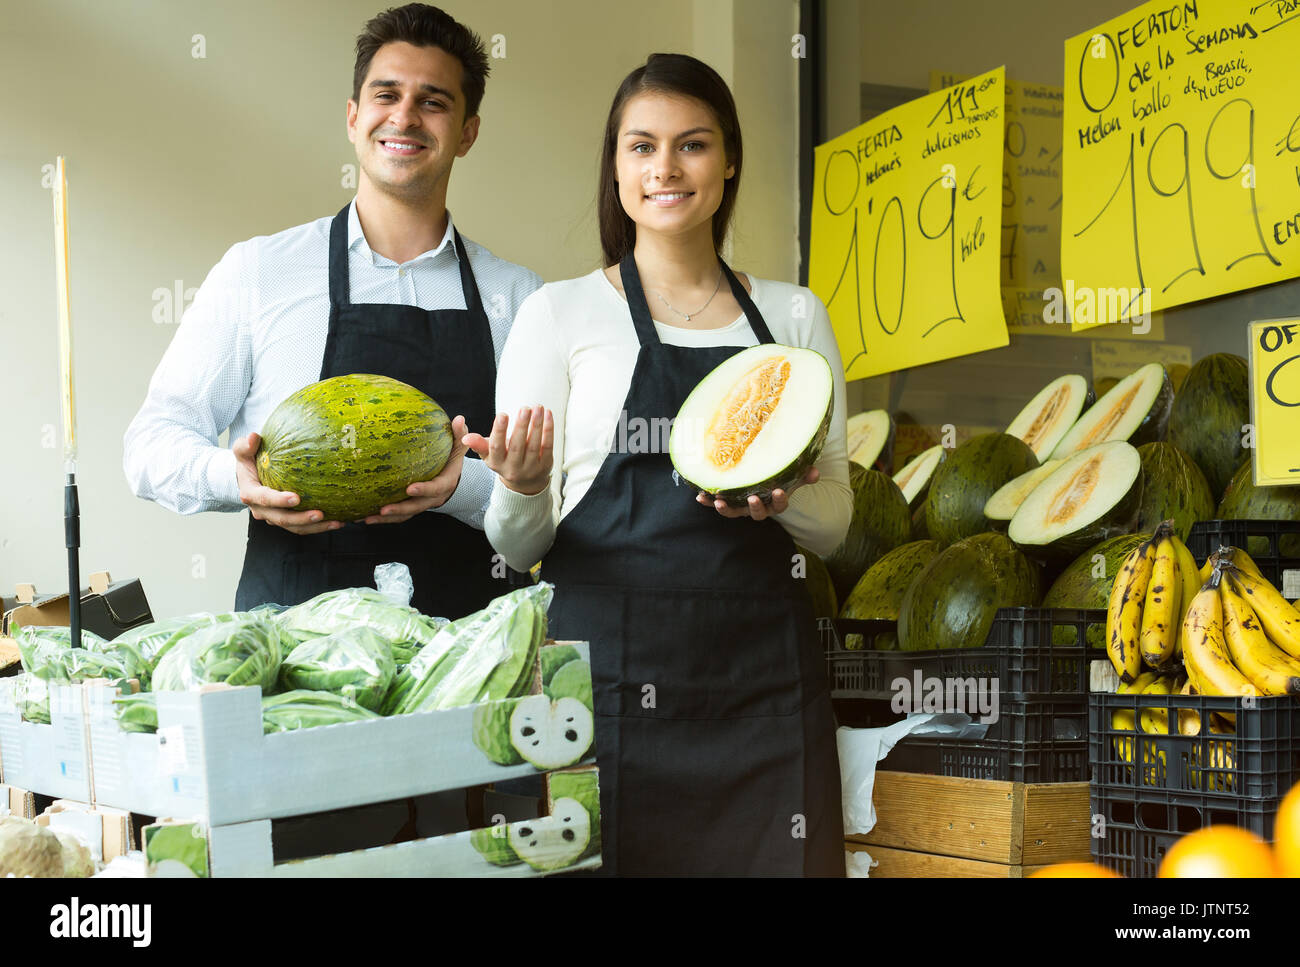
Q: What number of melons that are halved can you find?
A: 7